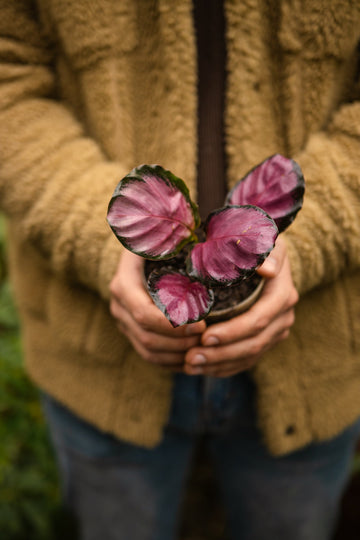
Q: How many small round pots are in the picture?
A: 1